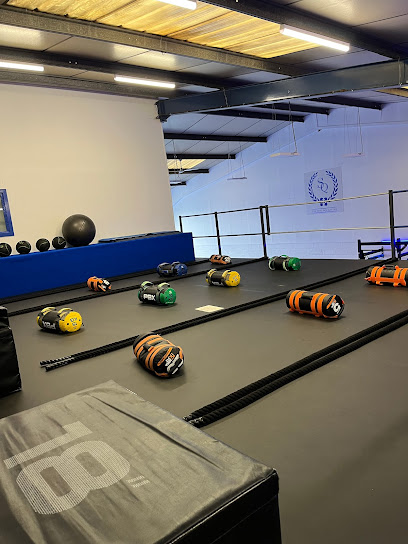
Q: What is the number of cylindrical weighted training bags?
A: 10